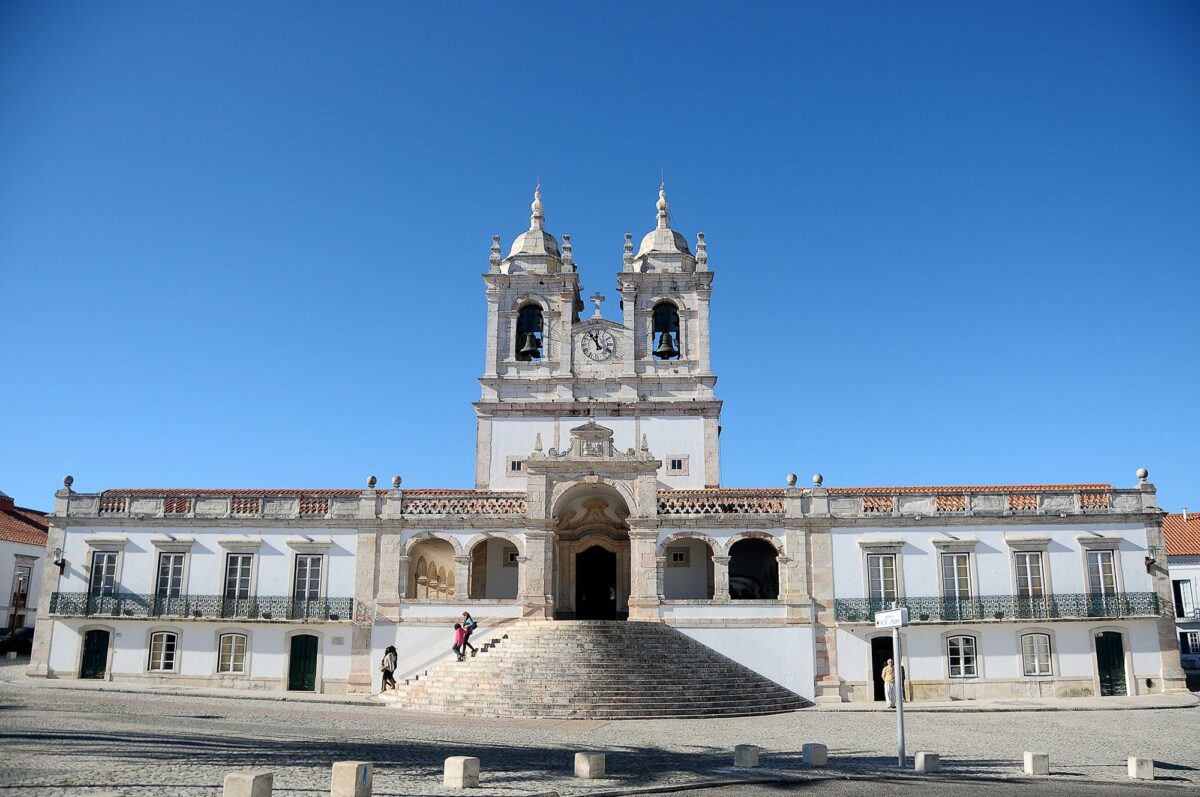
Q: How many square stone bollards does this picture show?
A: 9